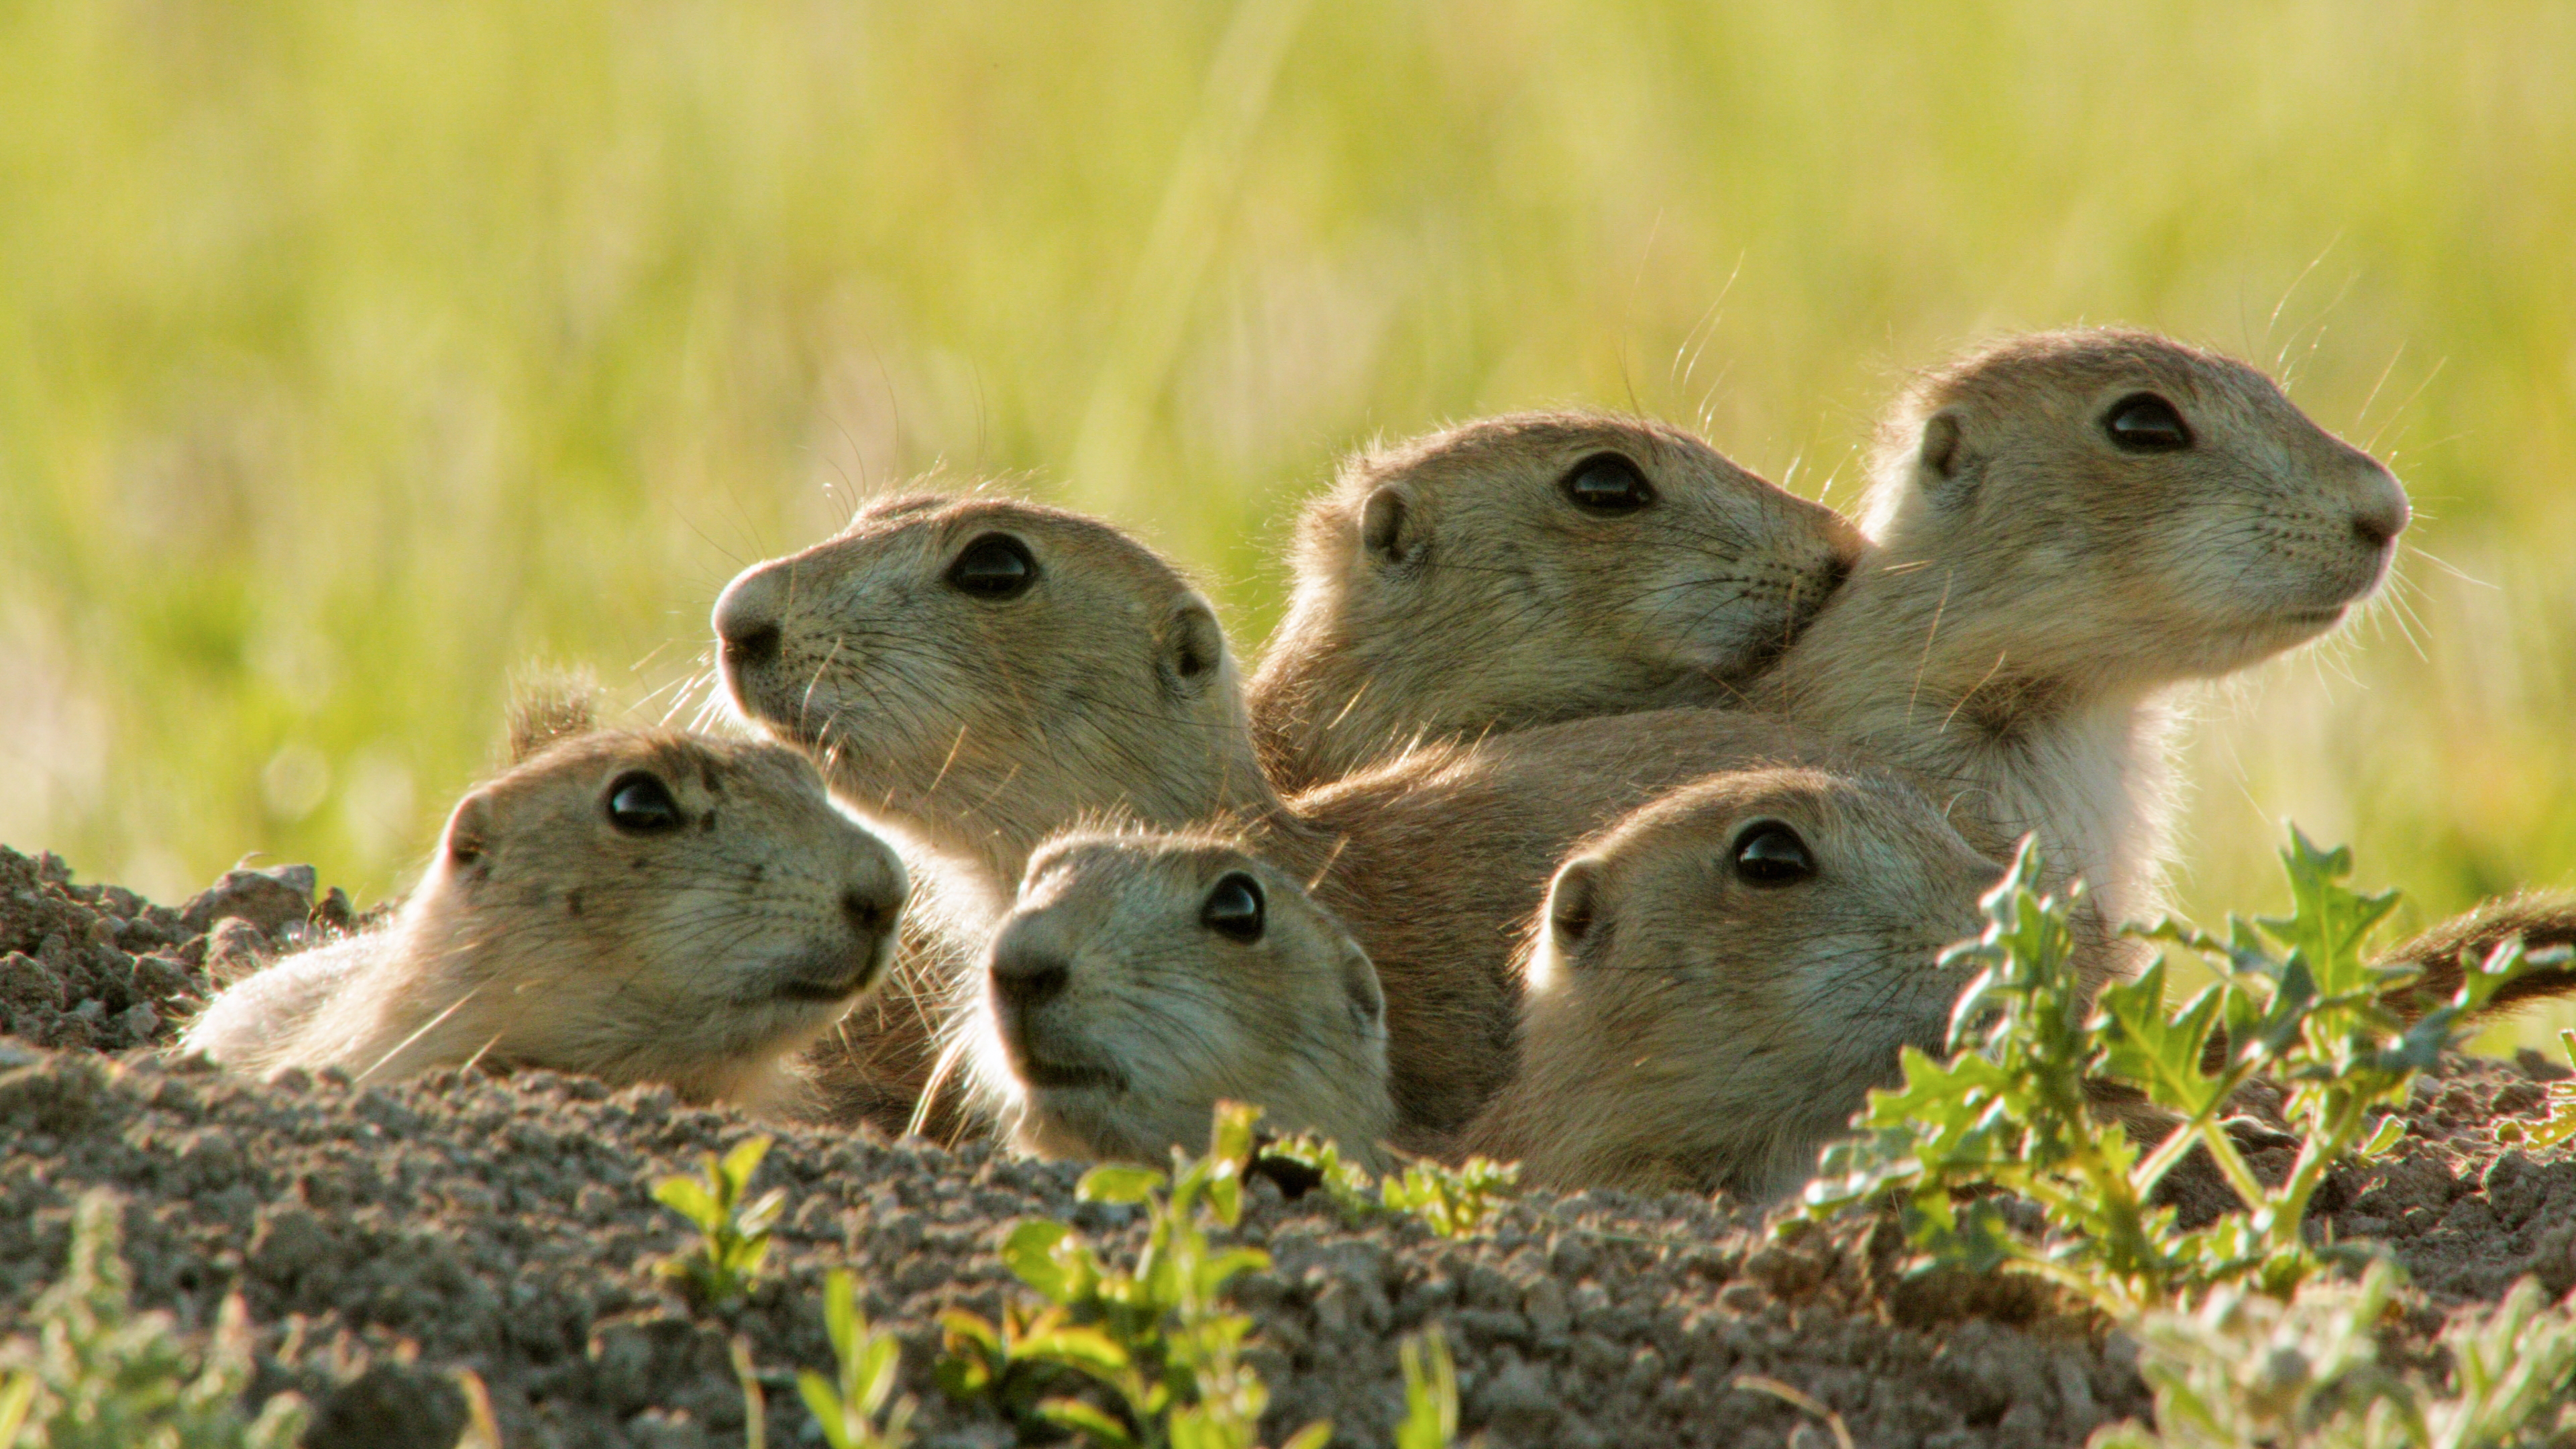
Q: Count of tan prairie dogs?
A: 6